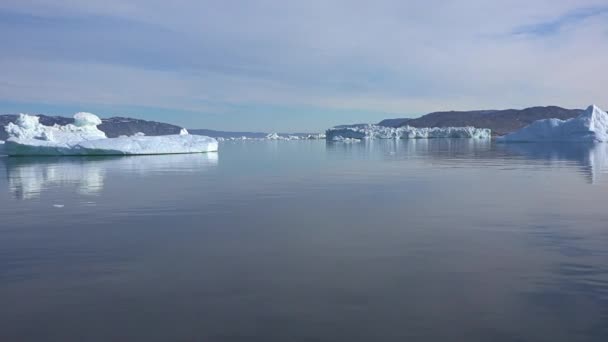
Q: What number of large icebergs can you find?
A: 3